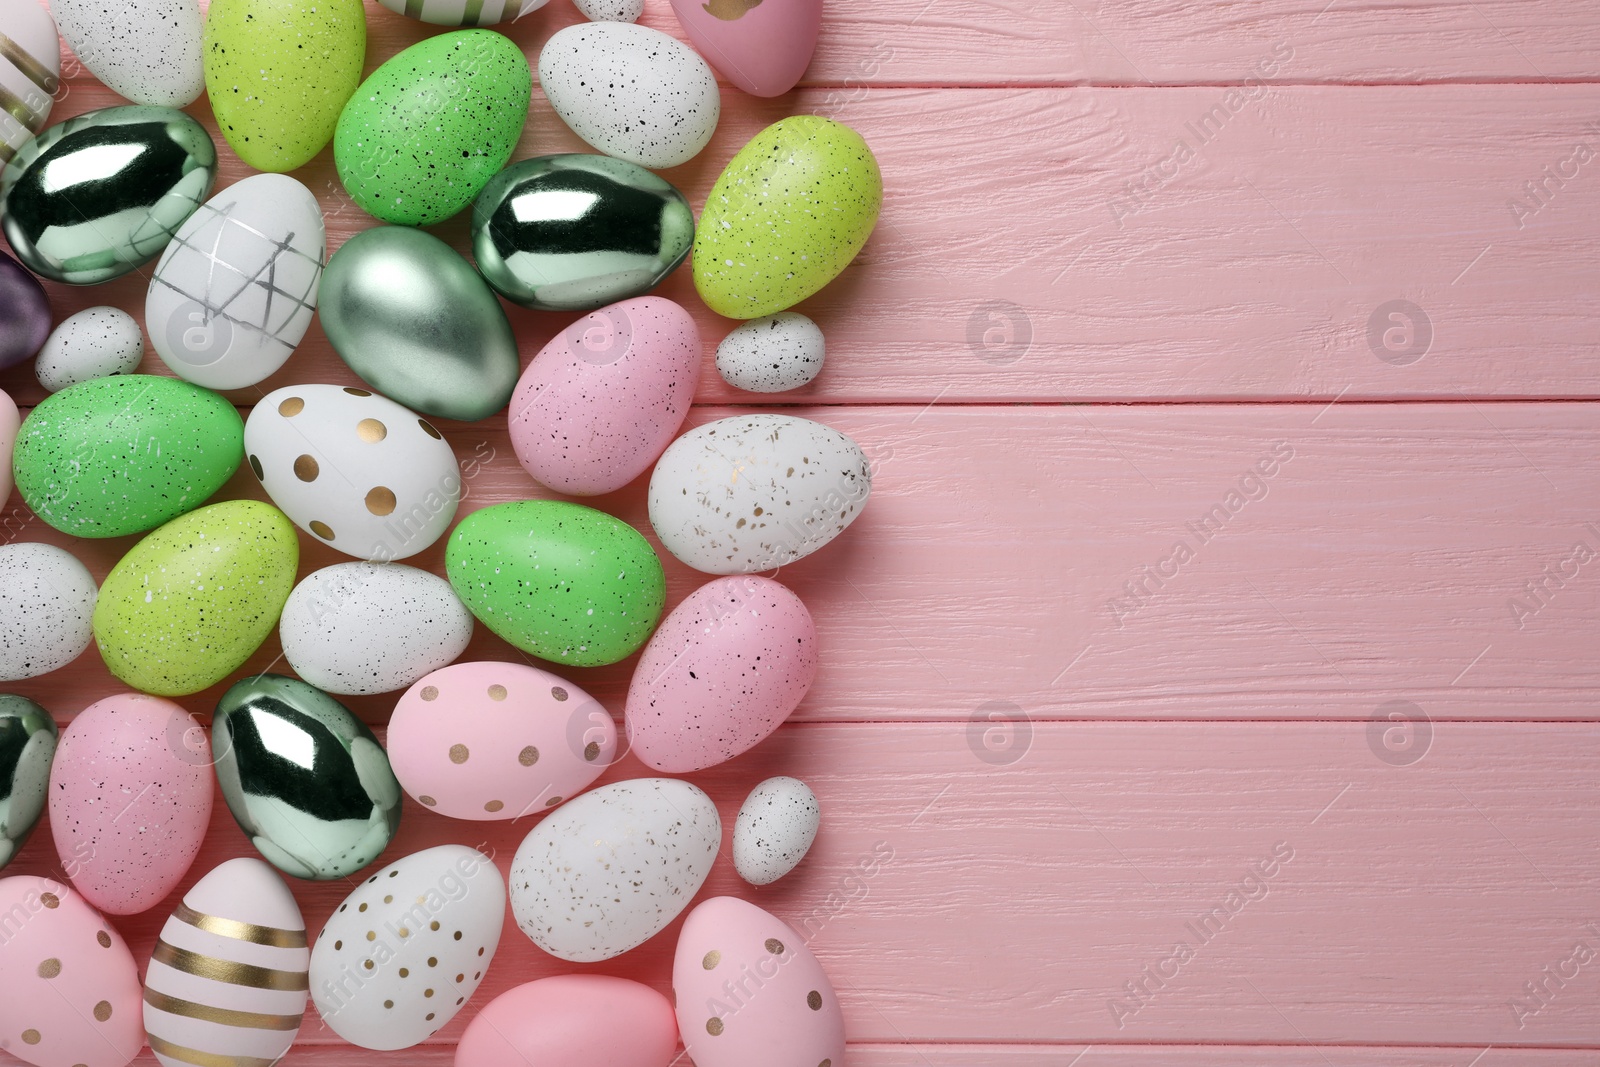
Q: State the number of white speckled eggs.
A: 10